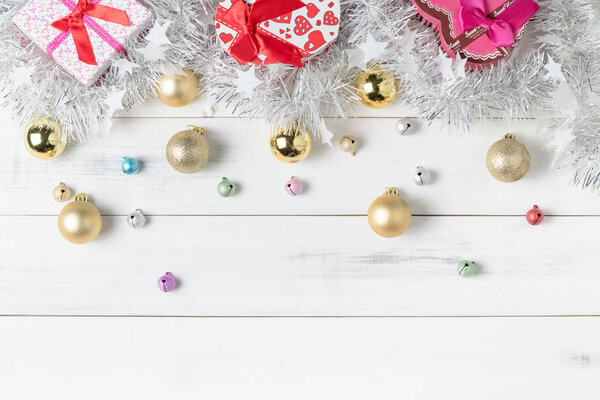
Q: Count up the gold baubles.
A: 8